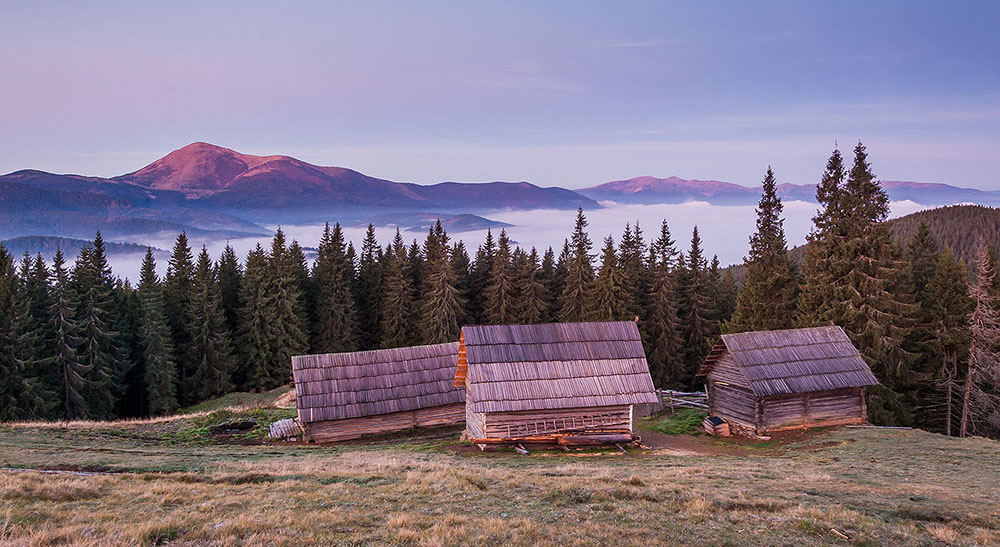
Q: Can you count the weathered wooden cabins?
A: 3